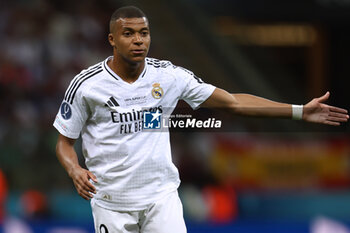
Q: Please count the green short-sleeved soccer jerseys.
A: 0